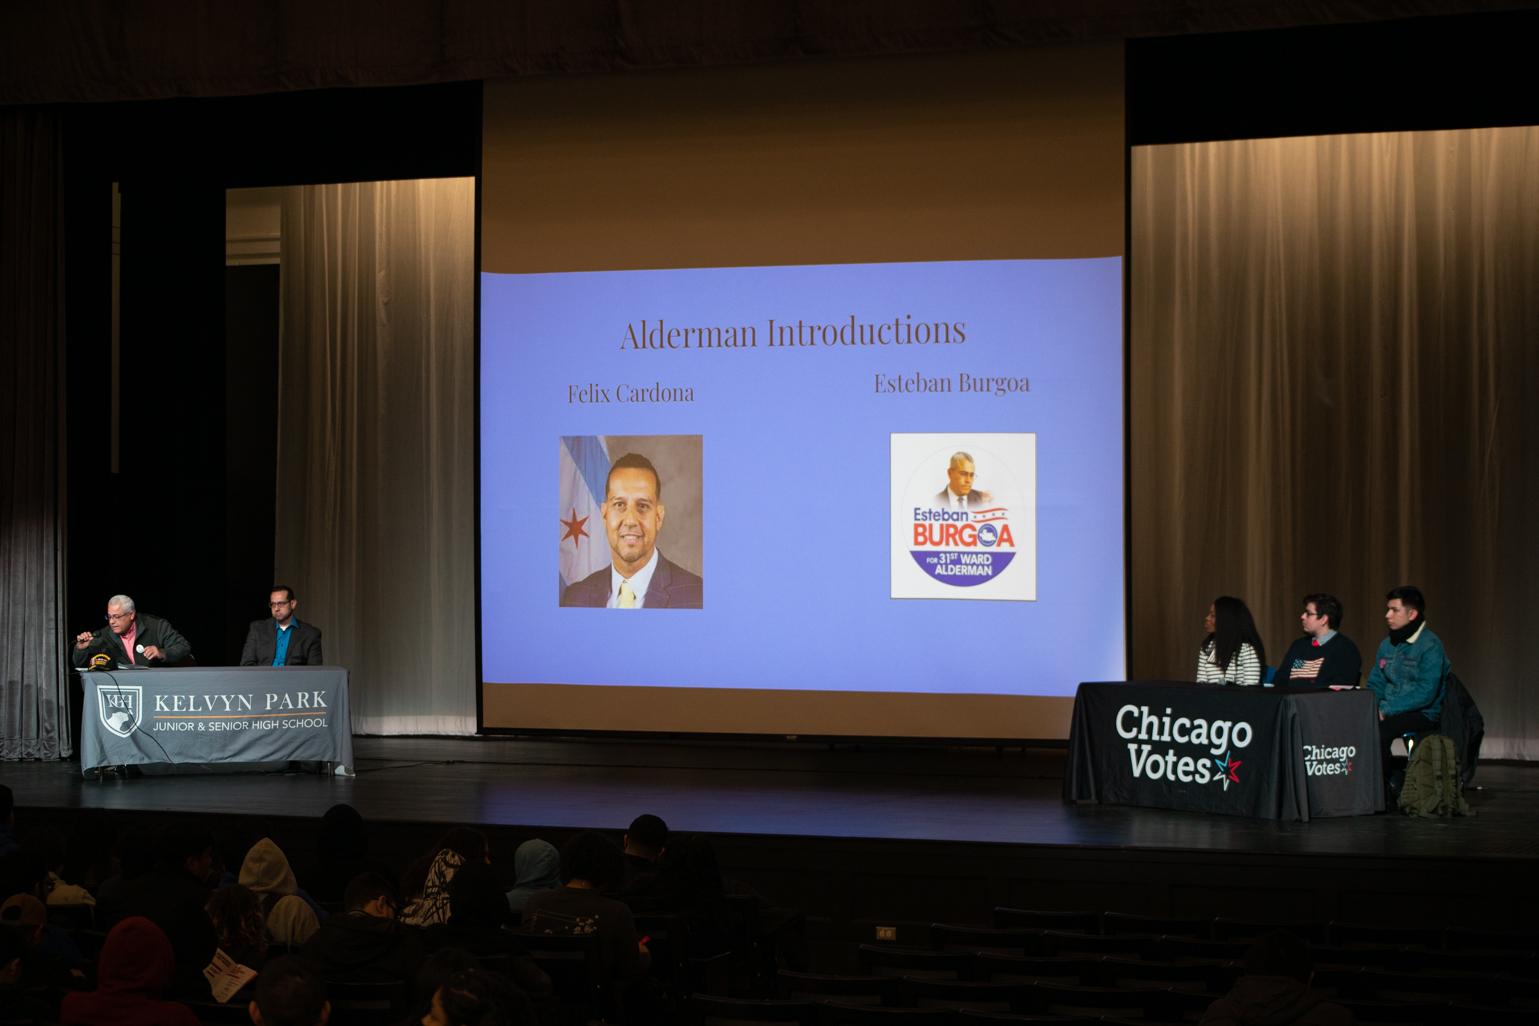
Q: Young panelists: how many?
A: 3